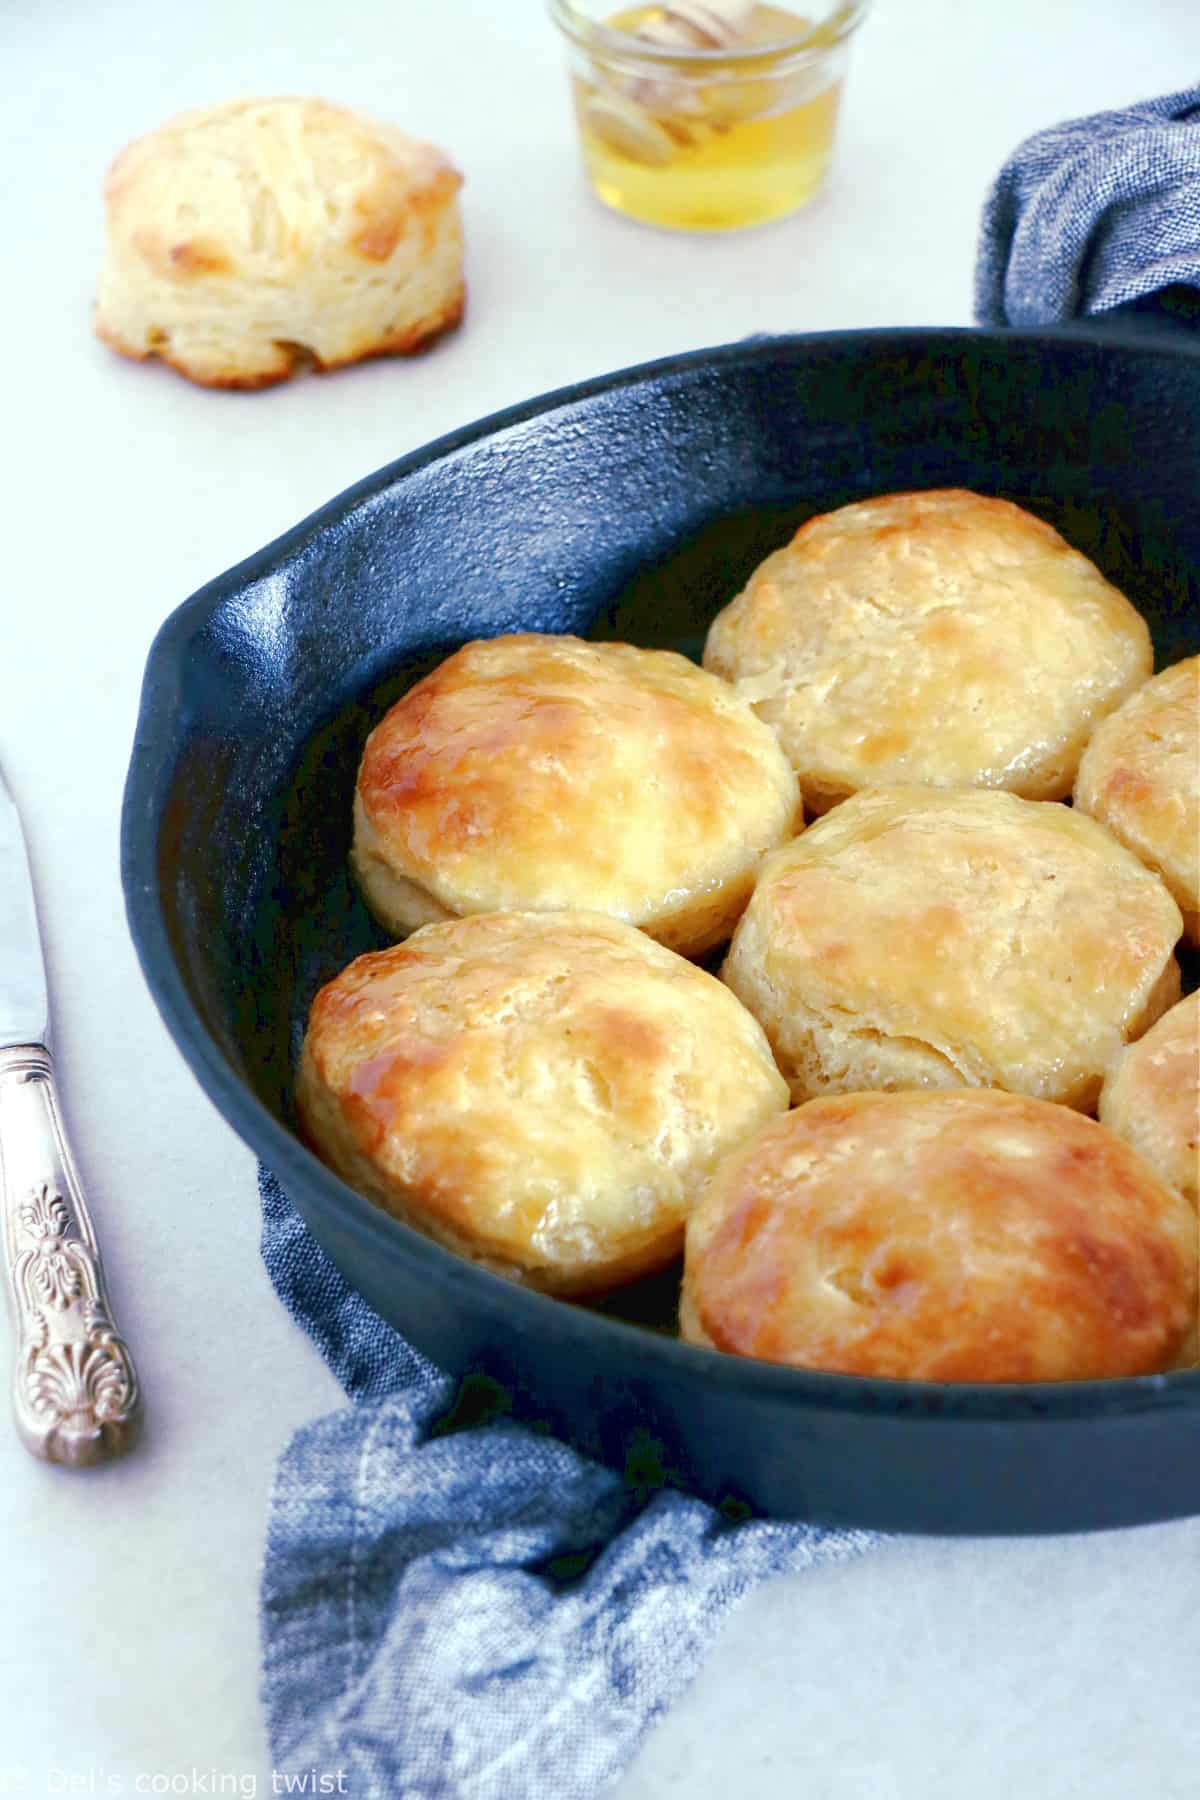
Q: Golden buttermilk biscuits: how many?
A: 8